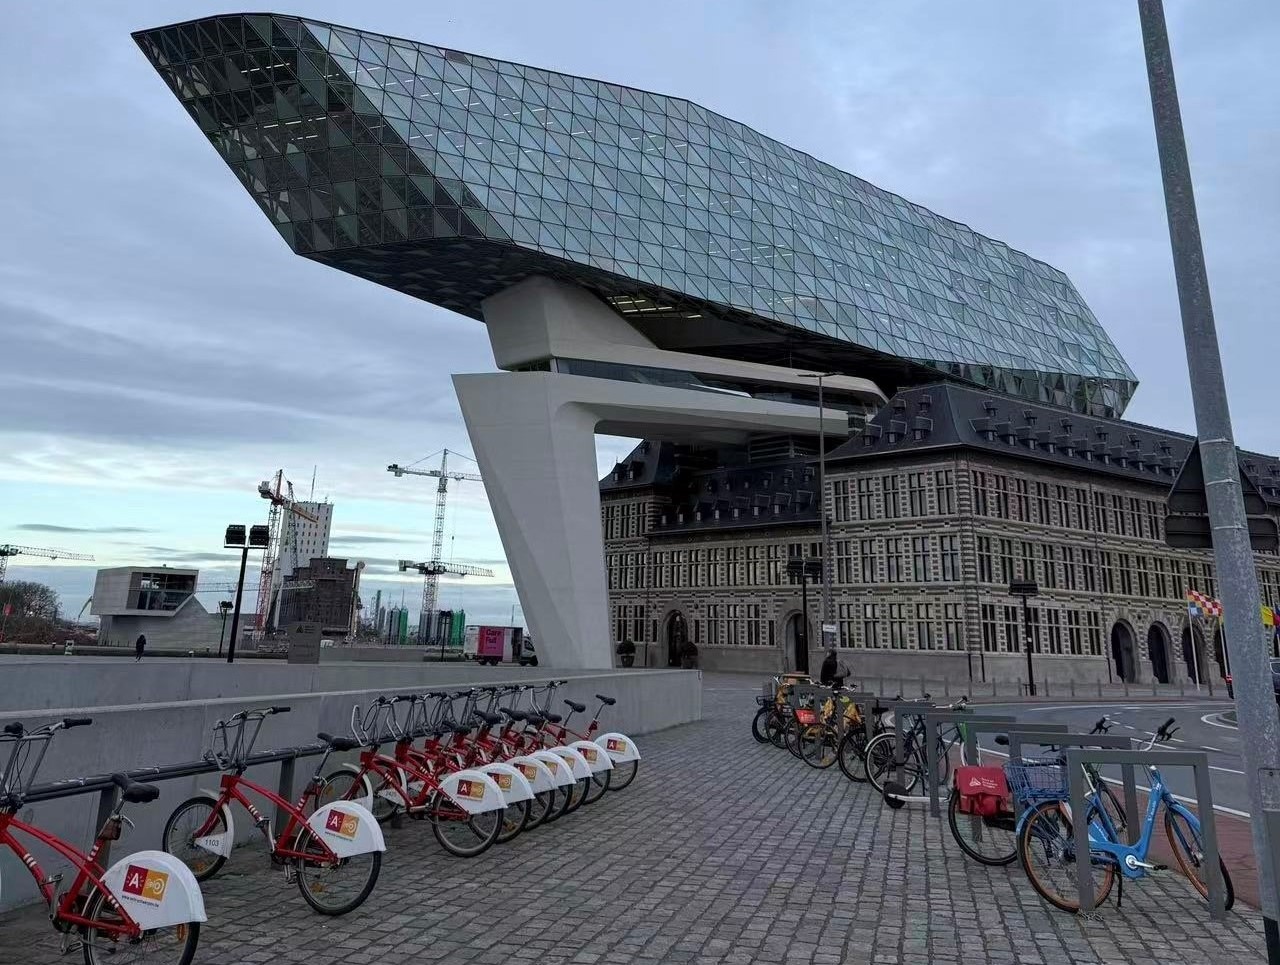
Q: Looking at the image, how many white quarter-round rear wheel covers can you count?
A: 9